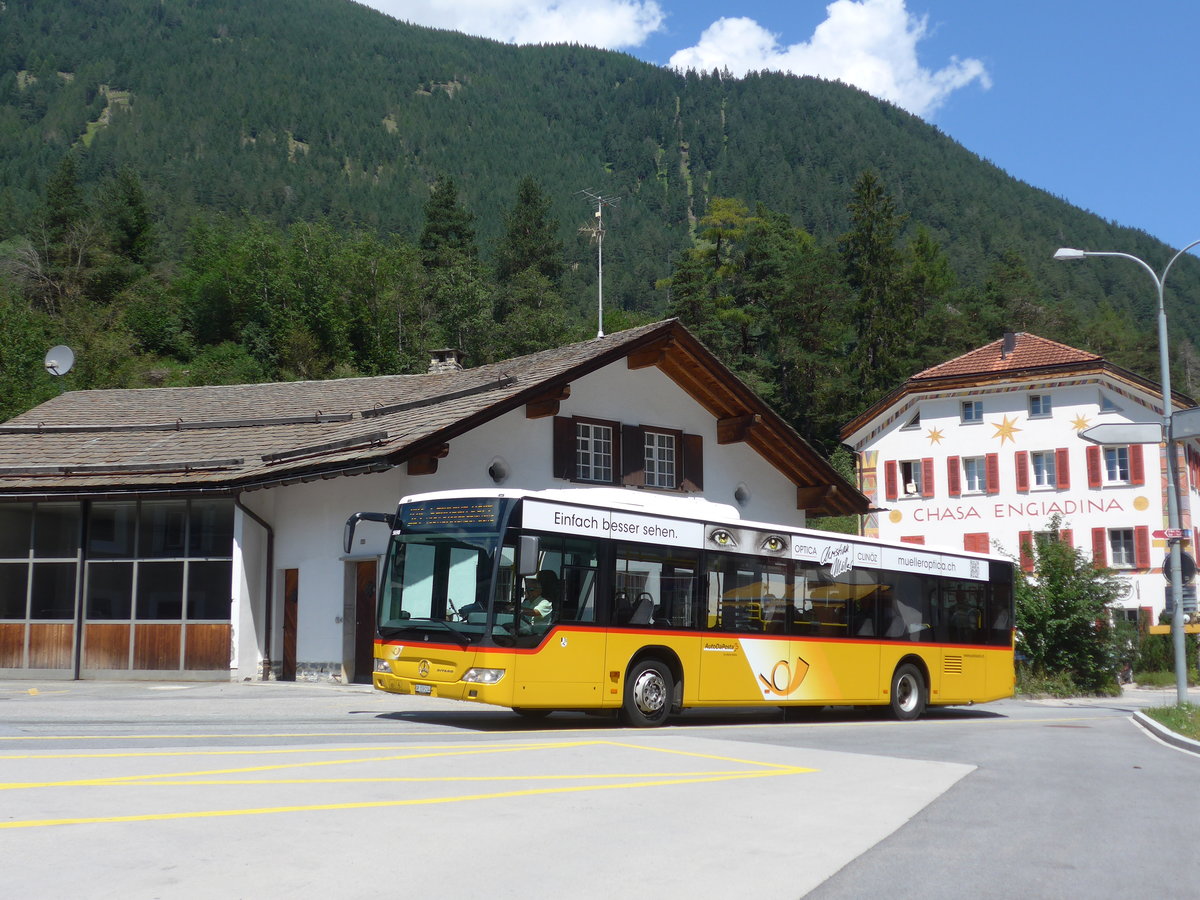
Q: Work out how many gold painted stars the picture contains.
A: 3